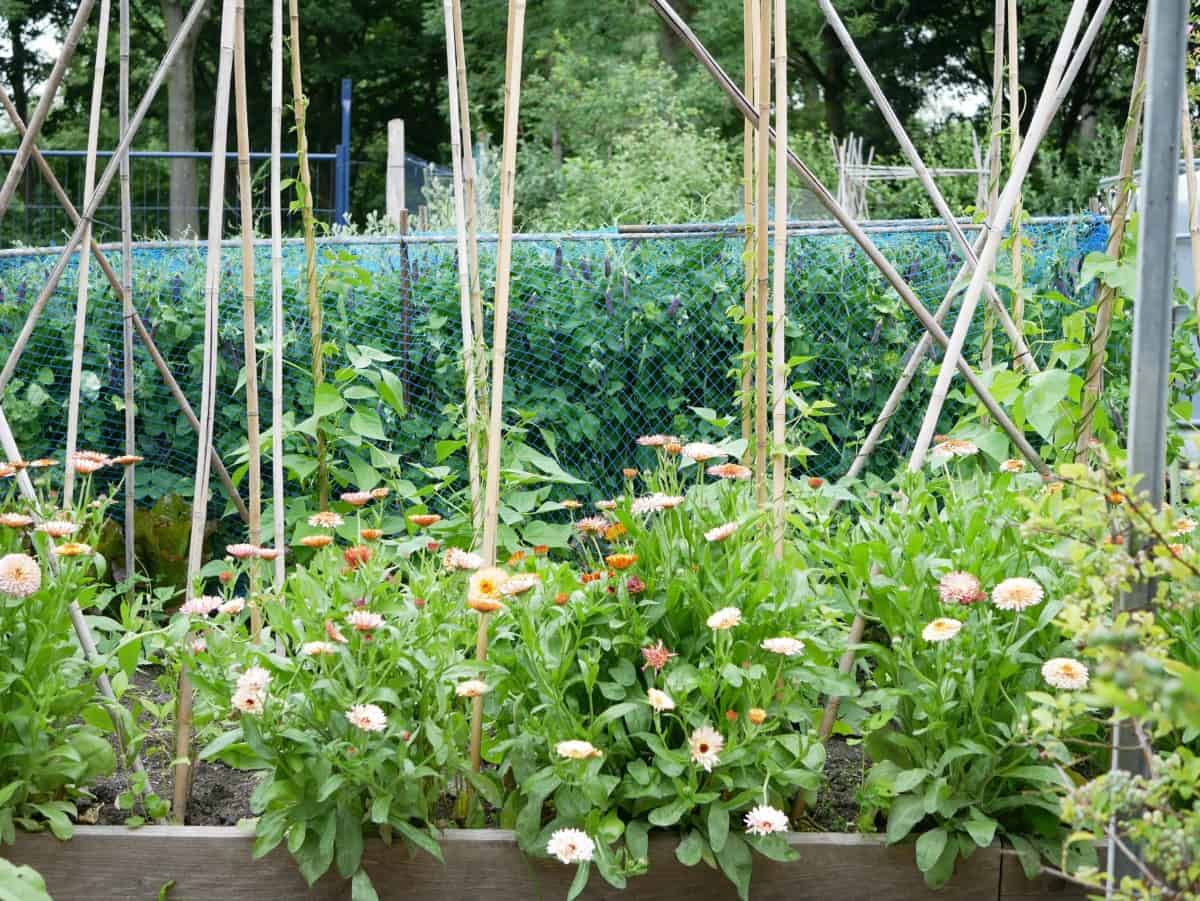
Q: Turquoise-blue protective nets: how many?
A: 1